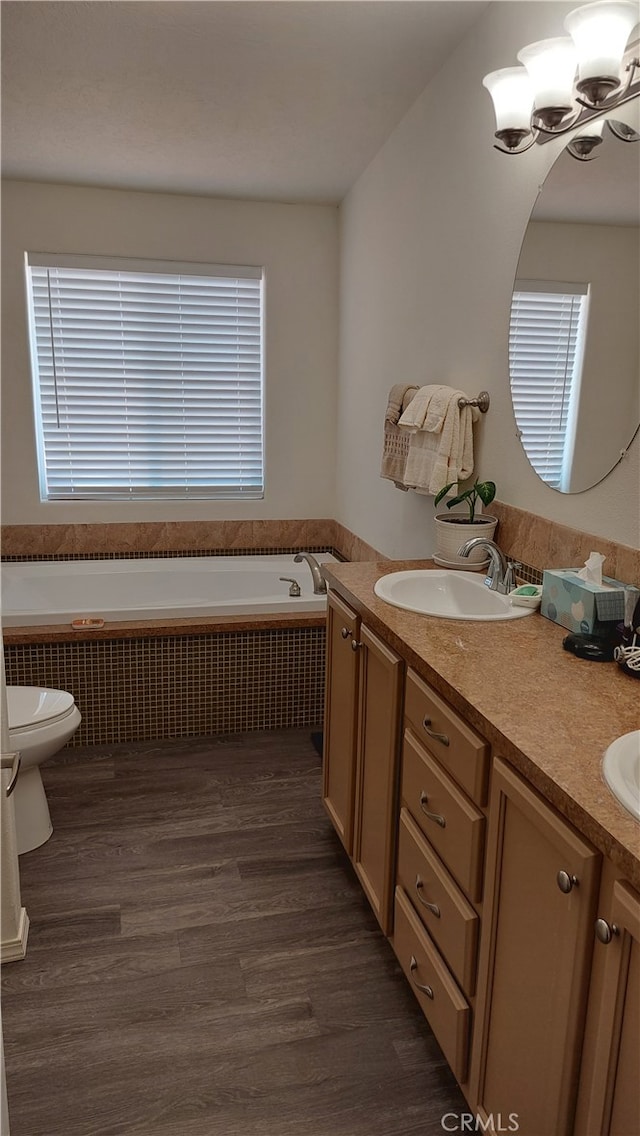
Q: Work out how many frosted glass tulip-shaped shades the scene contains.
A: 3